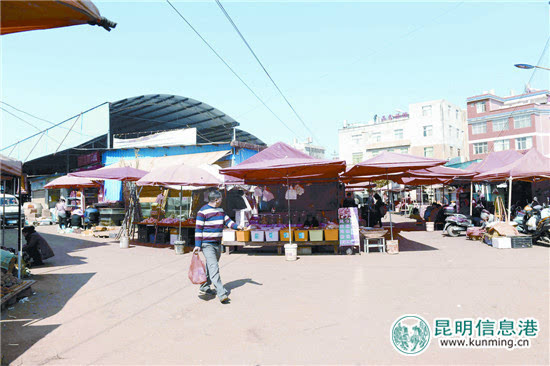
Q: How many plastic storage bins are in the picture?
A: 8